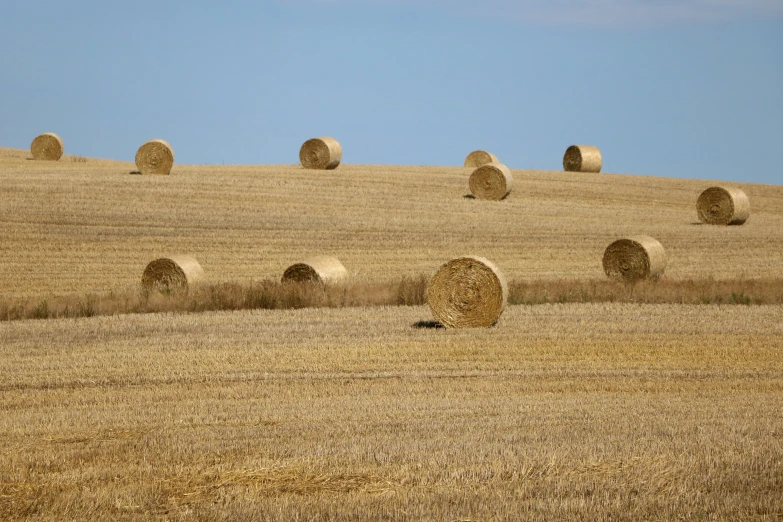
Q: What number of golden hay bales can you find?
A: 11